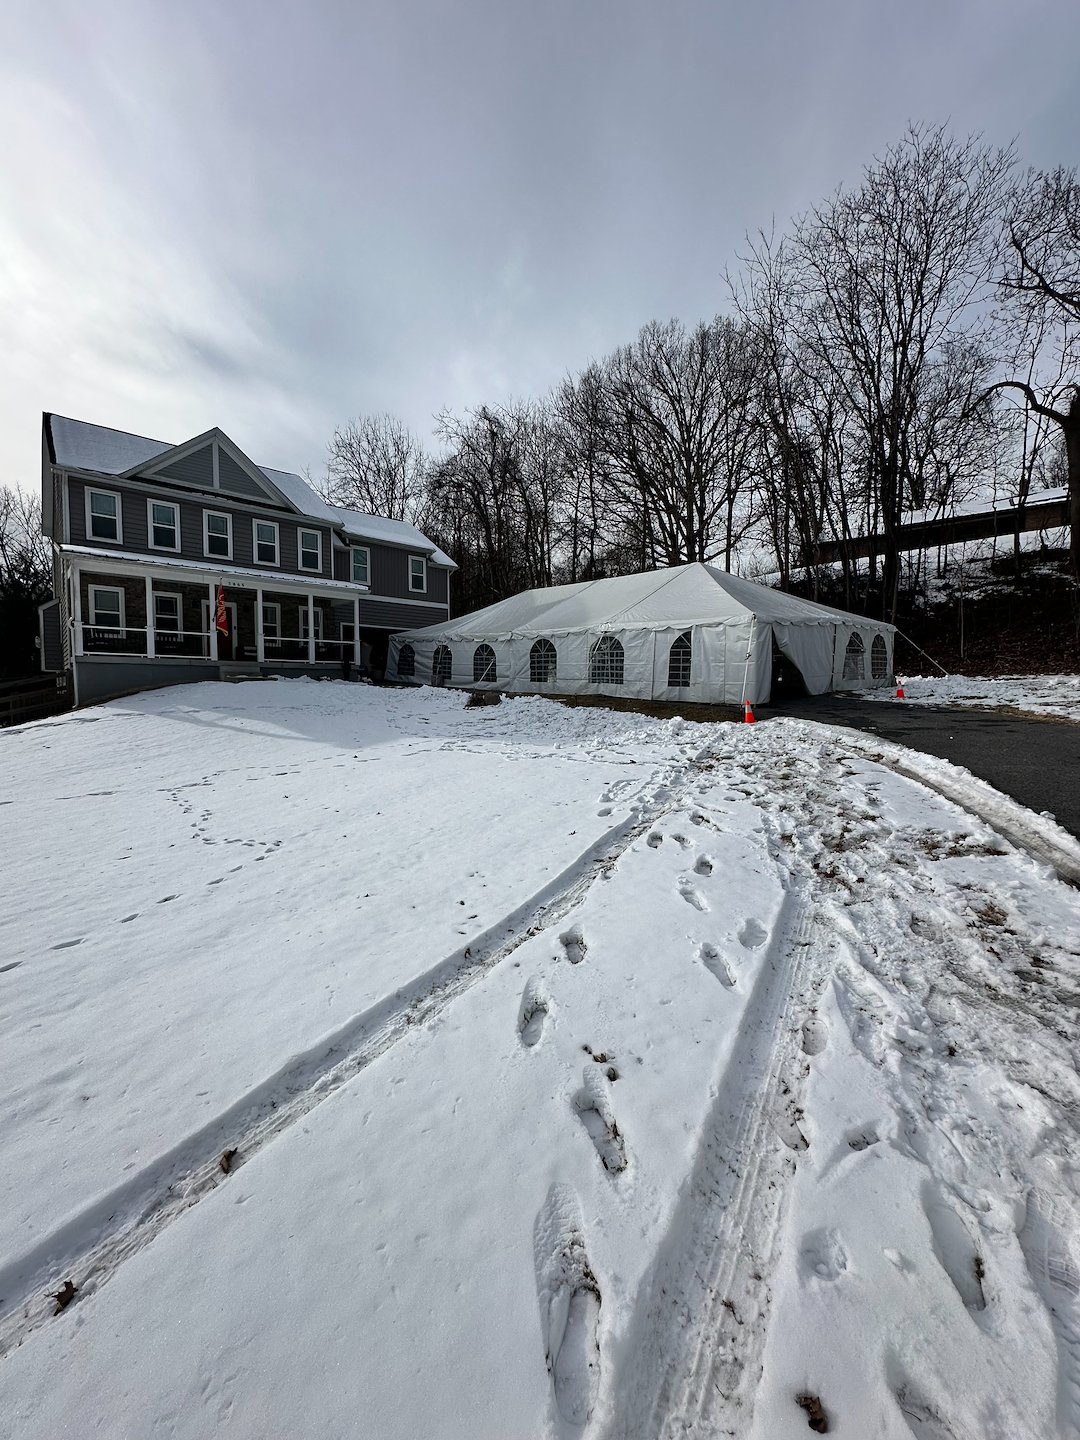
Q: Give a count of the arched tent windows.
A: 8